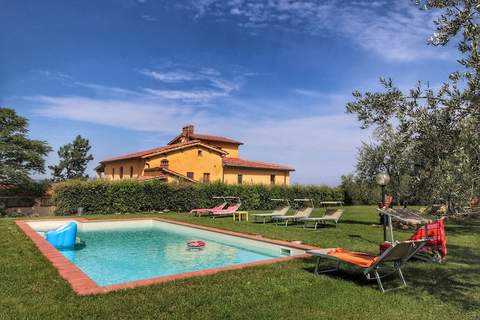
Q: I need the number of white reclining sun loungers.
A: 3